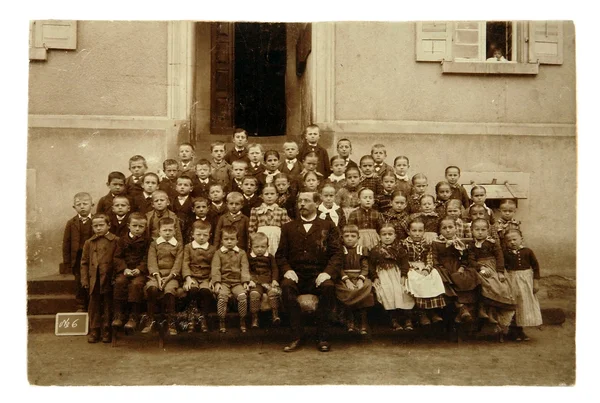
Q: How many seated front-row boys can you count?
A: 5